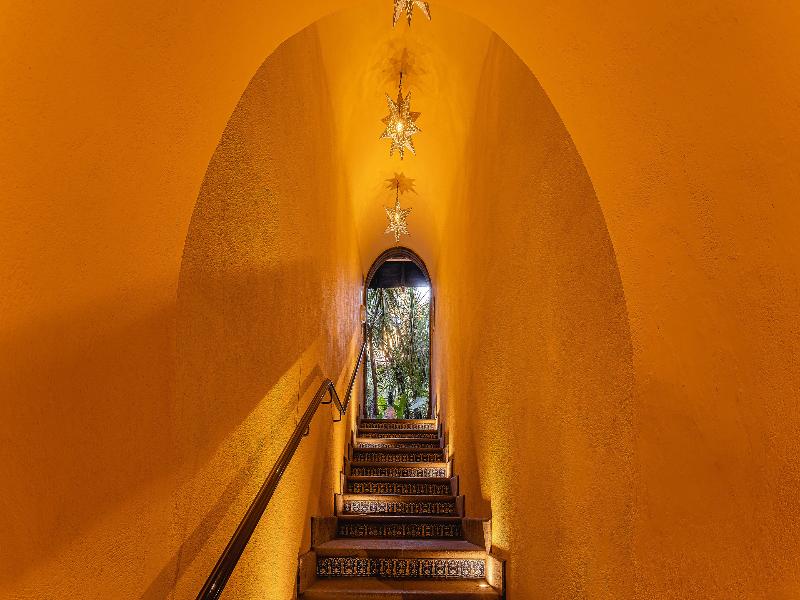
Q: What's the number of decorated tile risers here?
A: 9